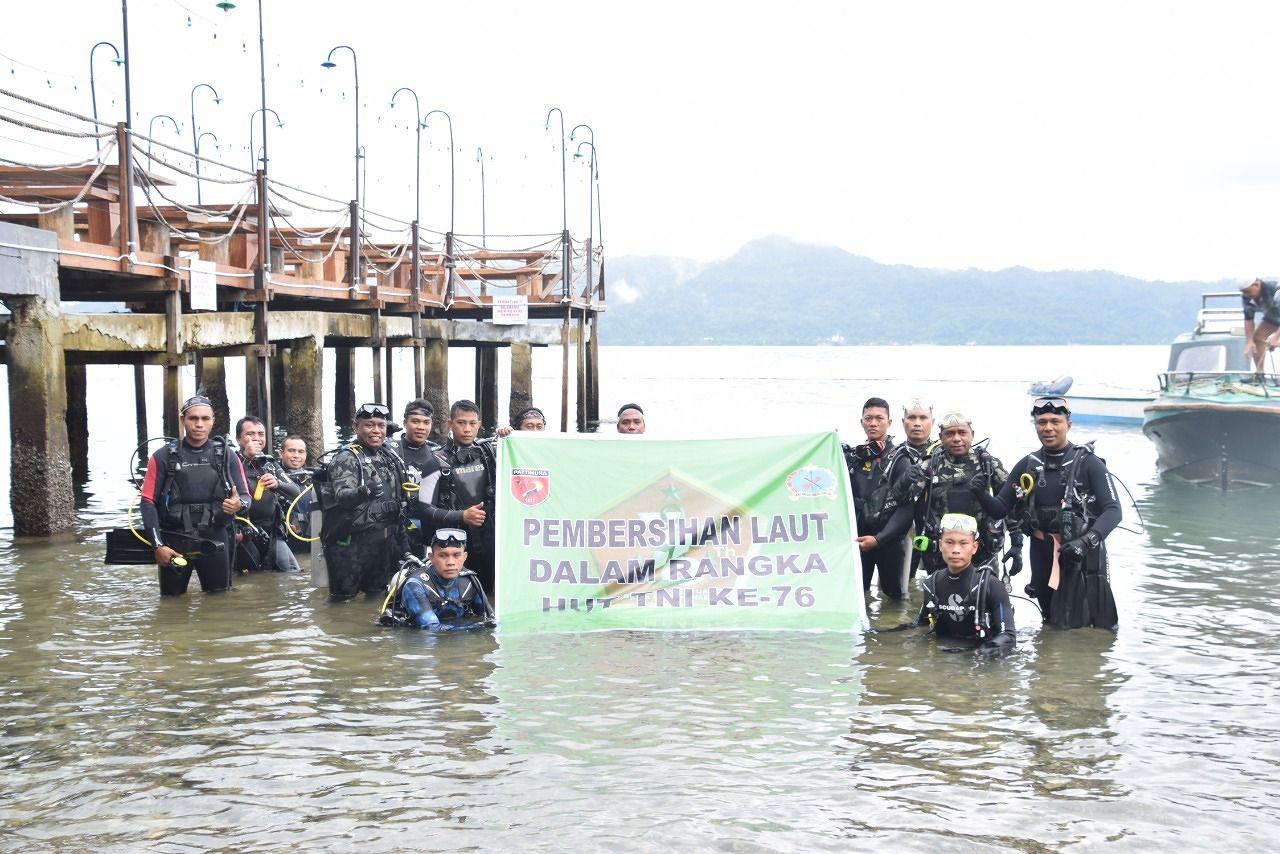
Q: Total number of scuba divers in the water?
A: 14